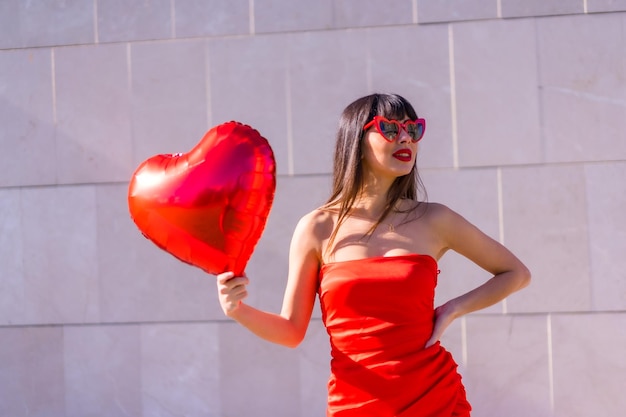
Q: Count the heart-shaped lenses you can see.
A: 2